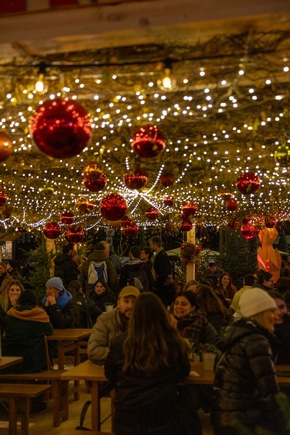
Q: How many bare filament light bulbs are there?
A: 2